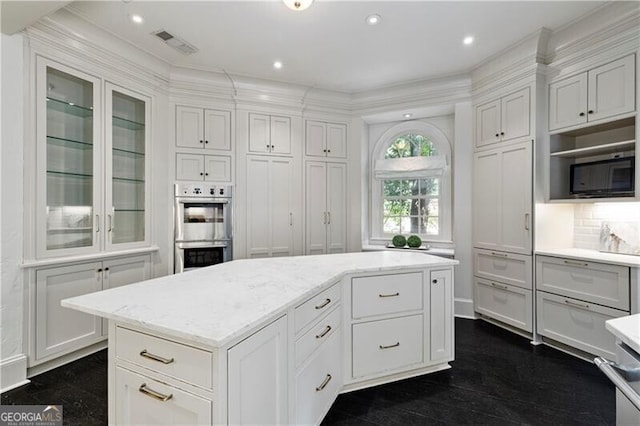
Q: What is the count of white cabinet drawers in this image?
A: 11